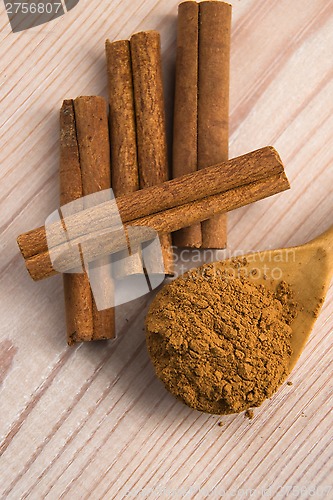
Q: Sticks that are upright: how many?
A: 3